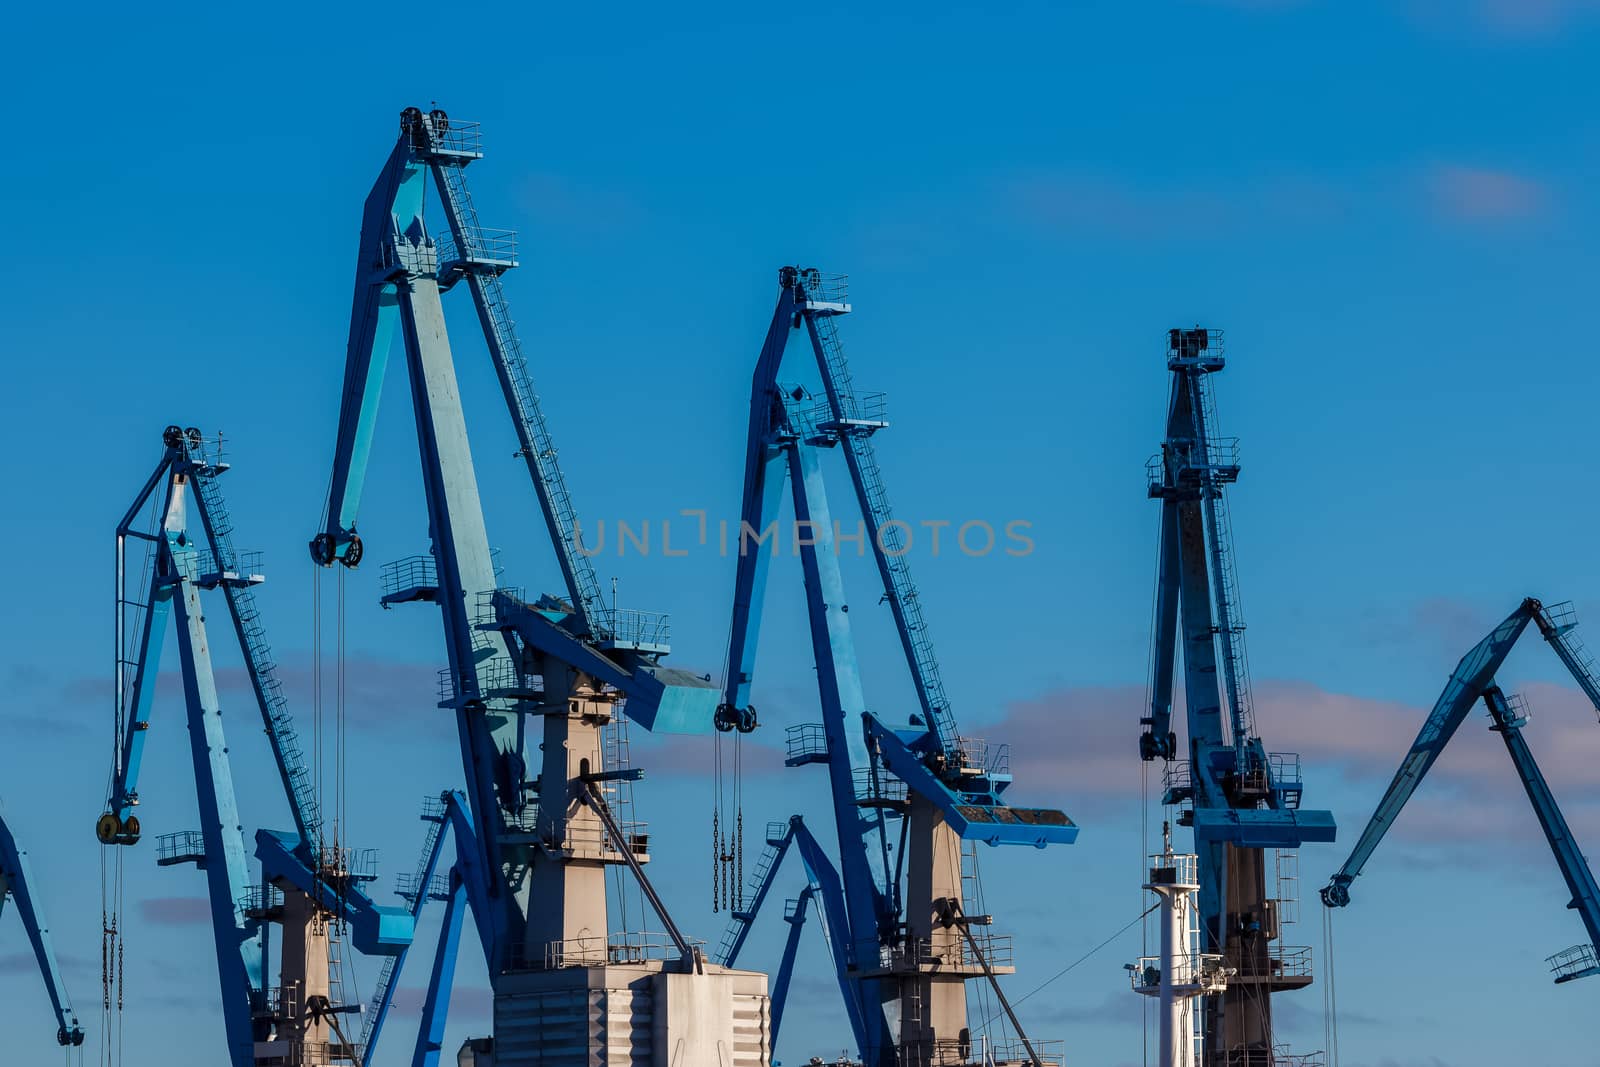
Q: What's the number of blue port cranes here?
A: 8